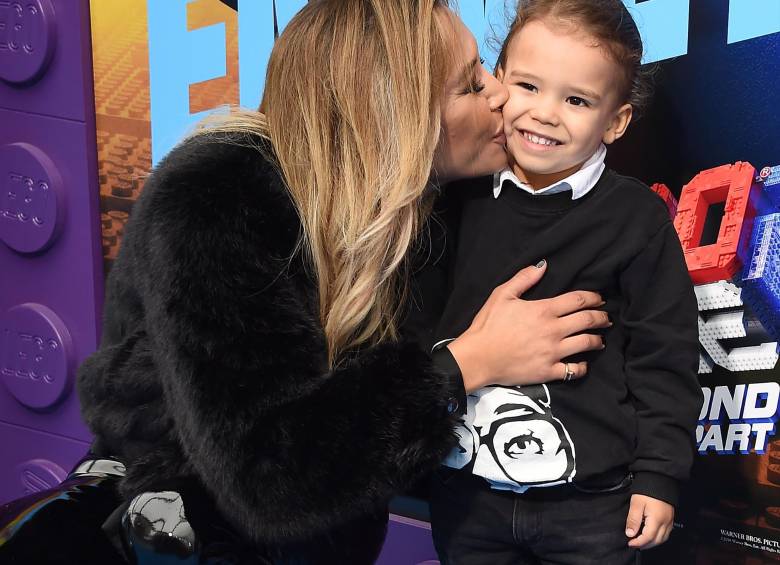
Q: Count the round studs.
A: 4